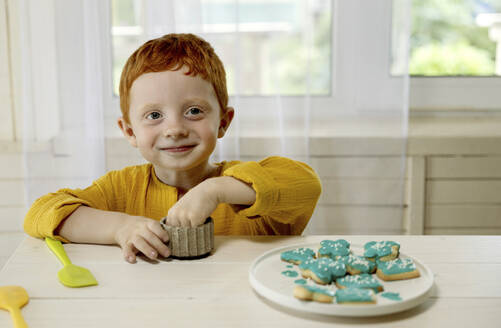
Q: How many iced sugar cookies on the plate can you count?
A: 9